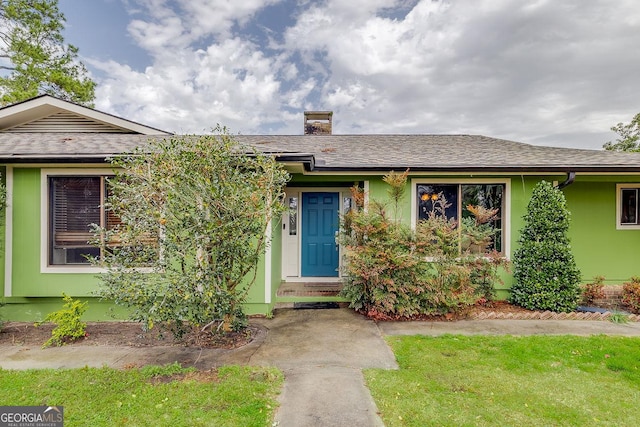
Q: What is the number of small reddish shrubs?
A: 2